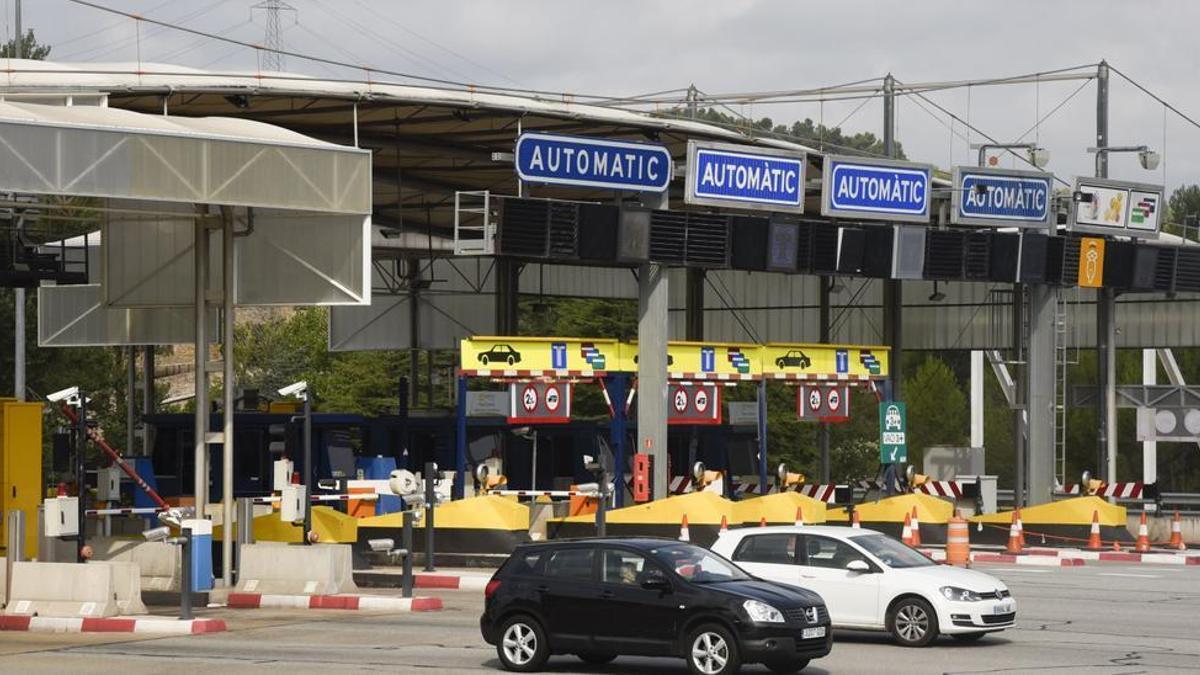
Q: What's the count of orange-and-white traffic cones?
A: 12